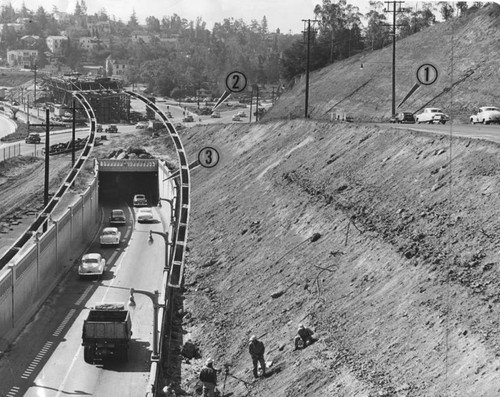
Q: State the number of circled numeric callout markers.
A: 3